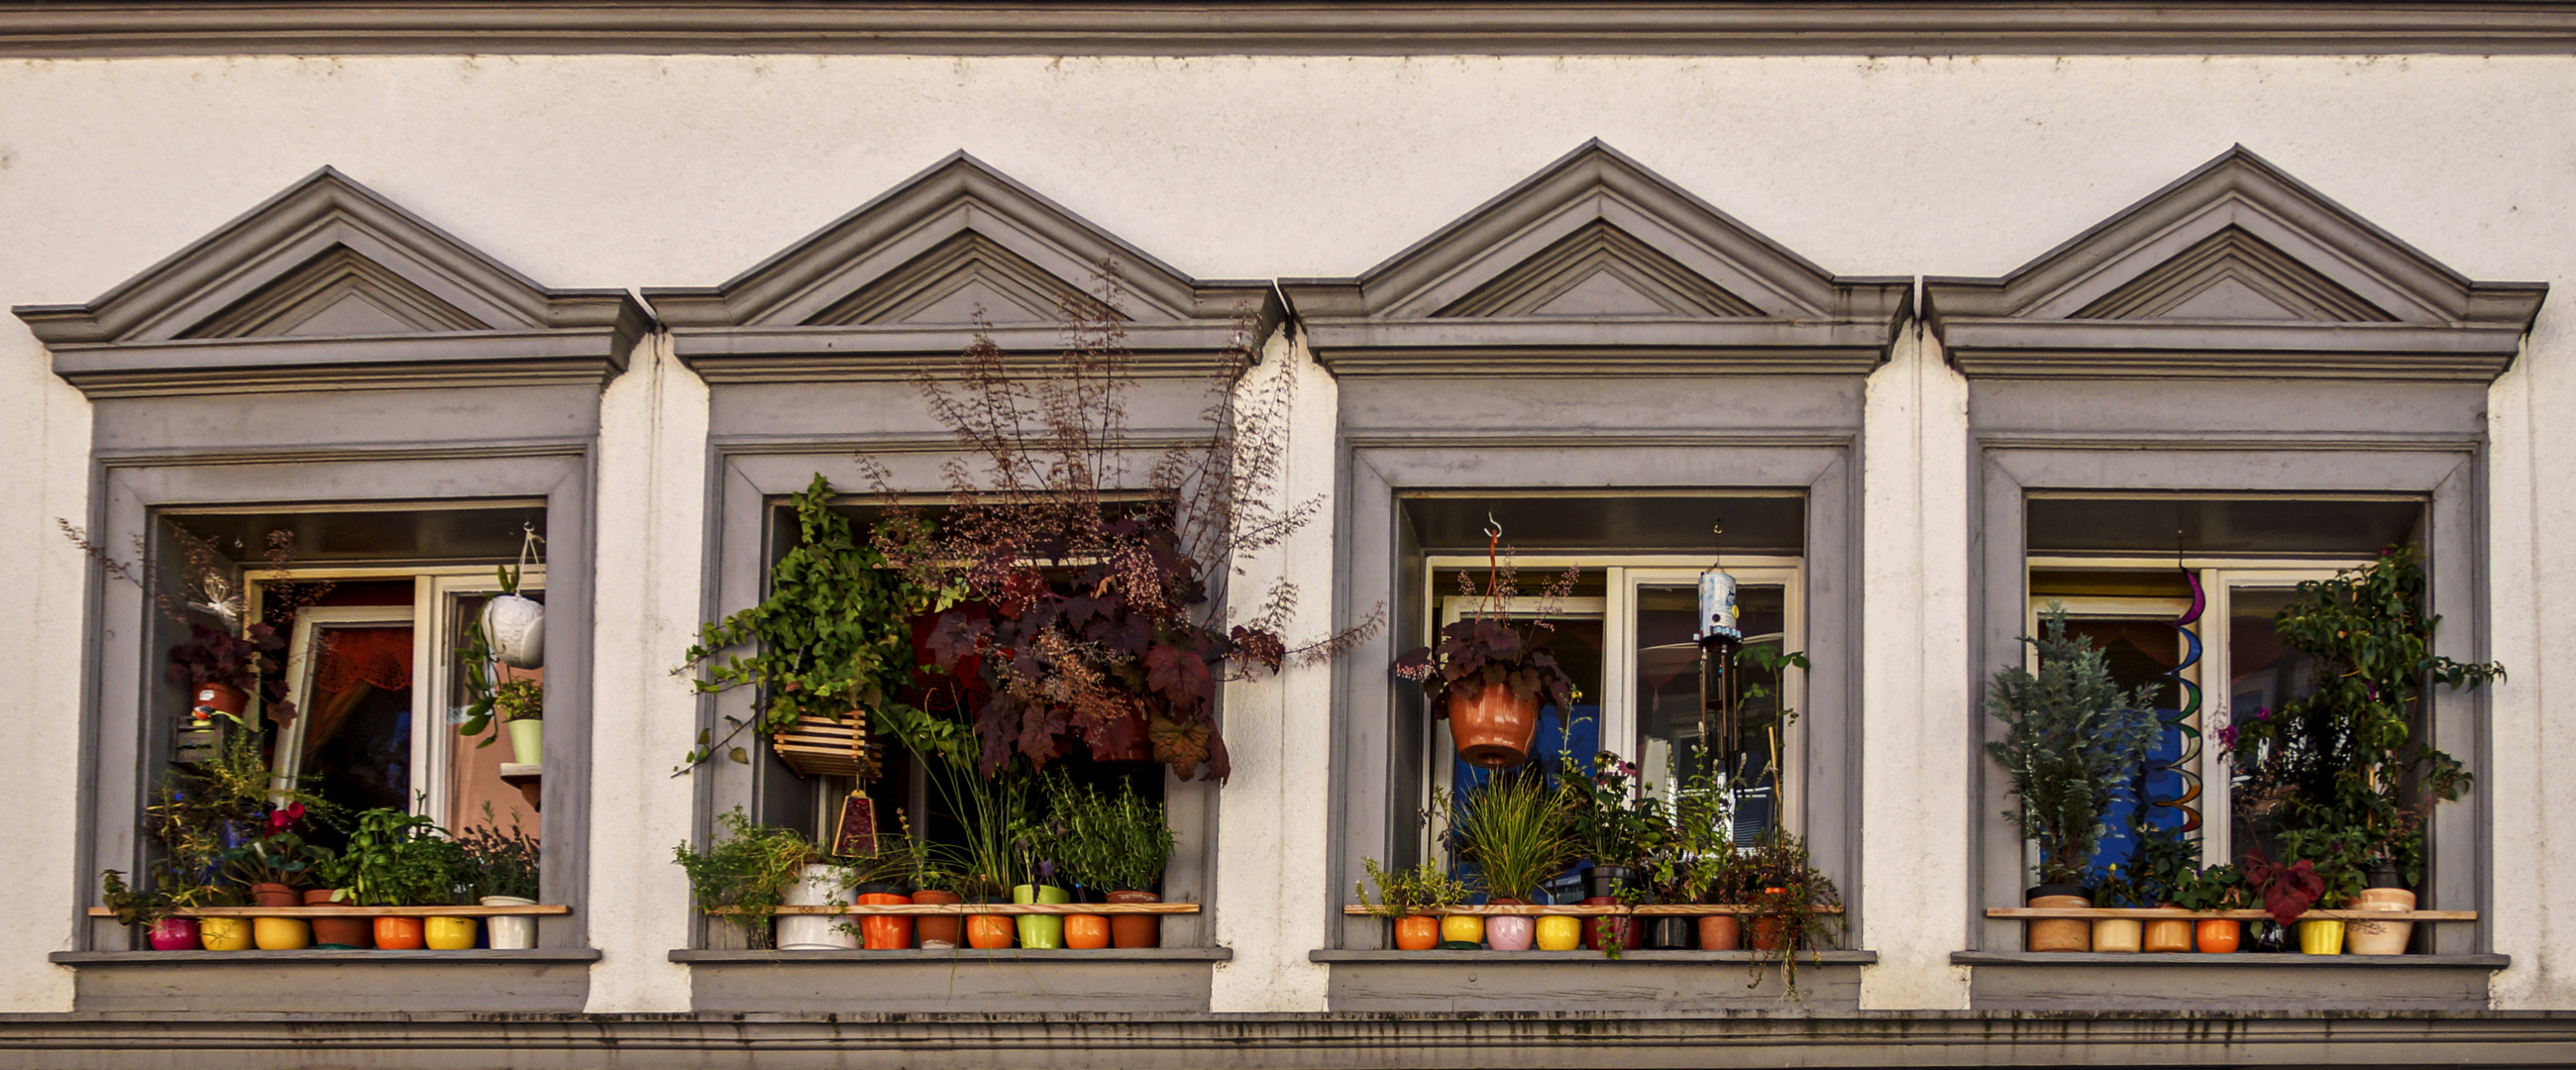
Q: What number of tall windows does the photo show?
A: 4